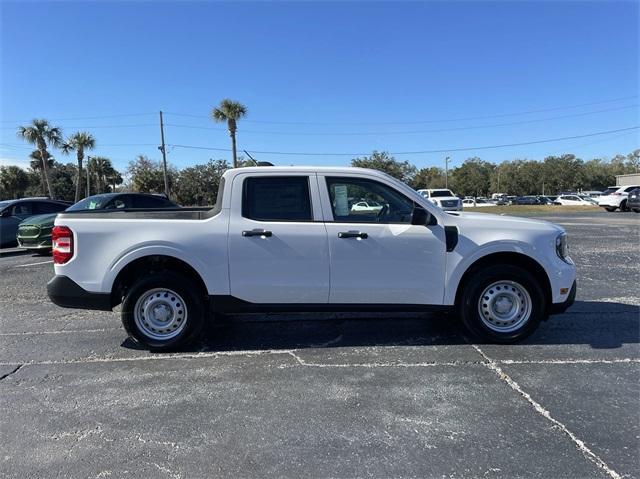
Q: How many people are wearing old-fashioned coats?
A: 0